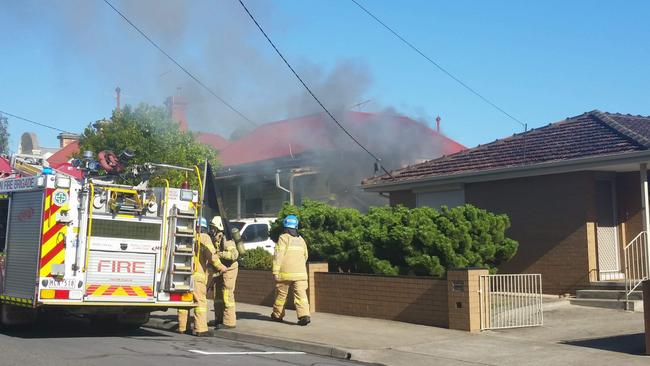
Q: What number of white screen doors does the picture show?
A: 1